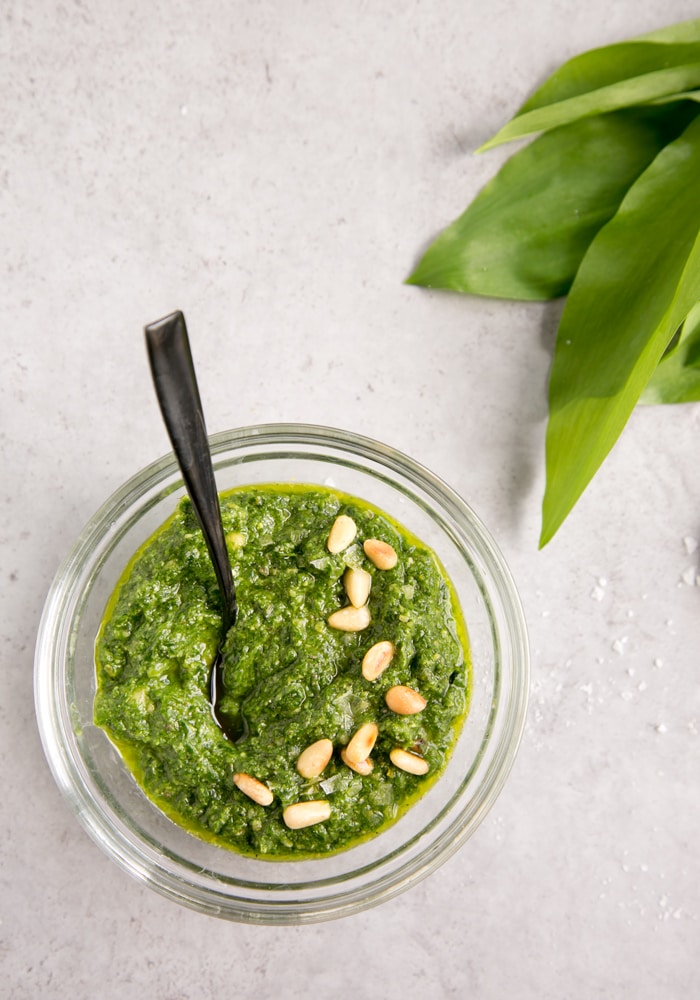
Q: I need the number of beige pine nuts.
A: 12